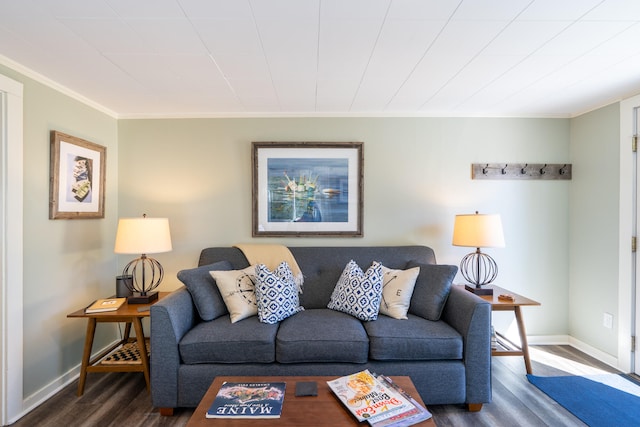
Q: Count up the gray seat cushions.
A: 3